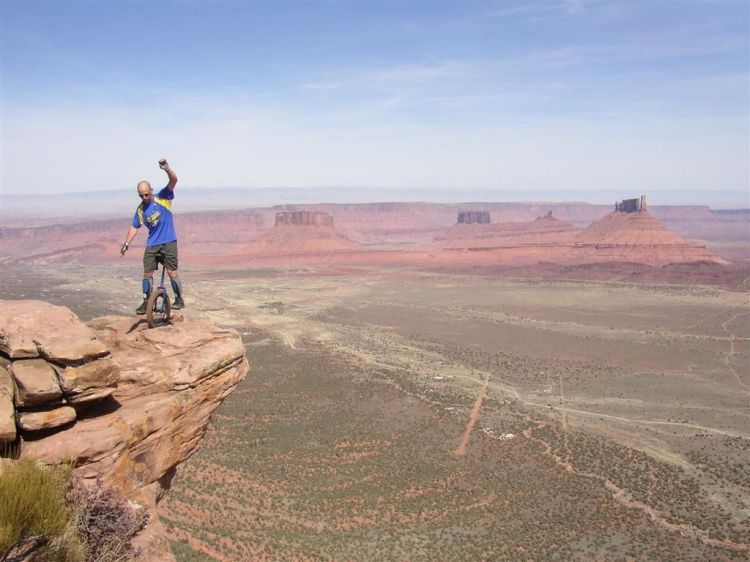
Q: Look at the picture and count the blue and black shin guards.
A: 2